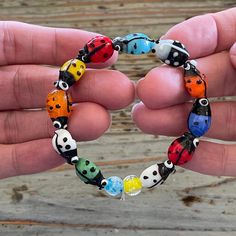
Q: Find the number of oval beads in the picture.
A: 11